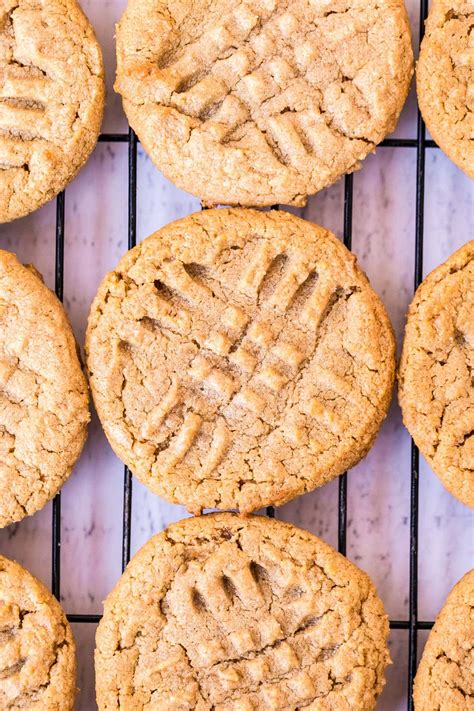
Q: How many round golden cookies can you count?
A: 9